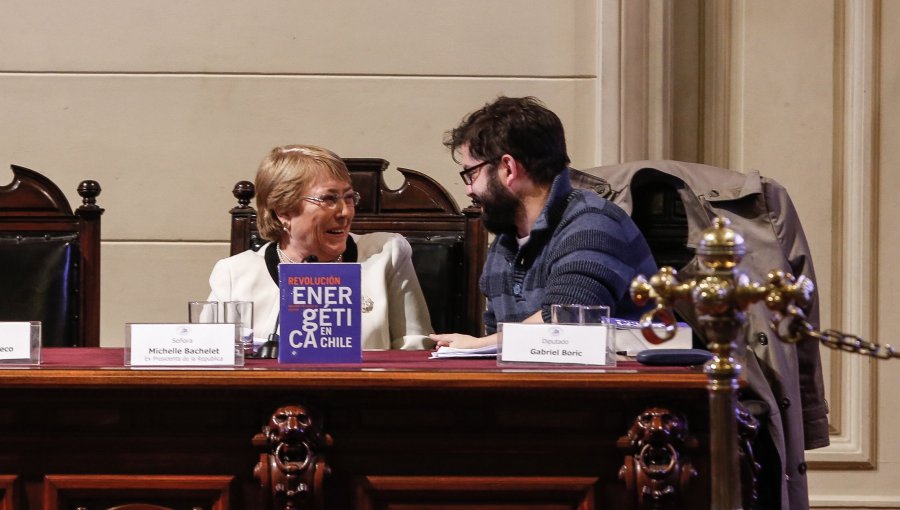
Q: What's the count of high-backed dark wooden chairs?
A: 3